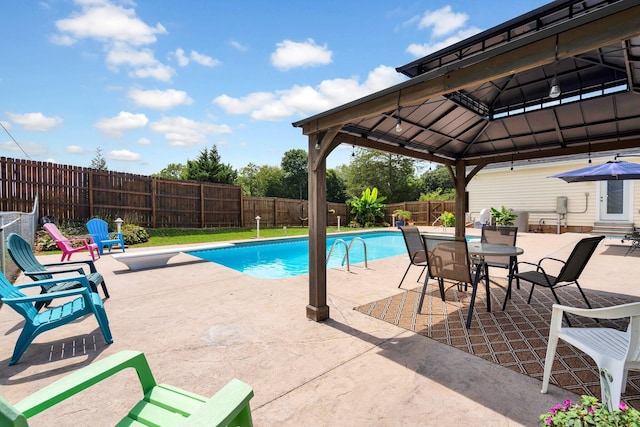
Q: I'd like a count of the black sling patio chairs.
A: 4